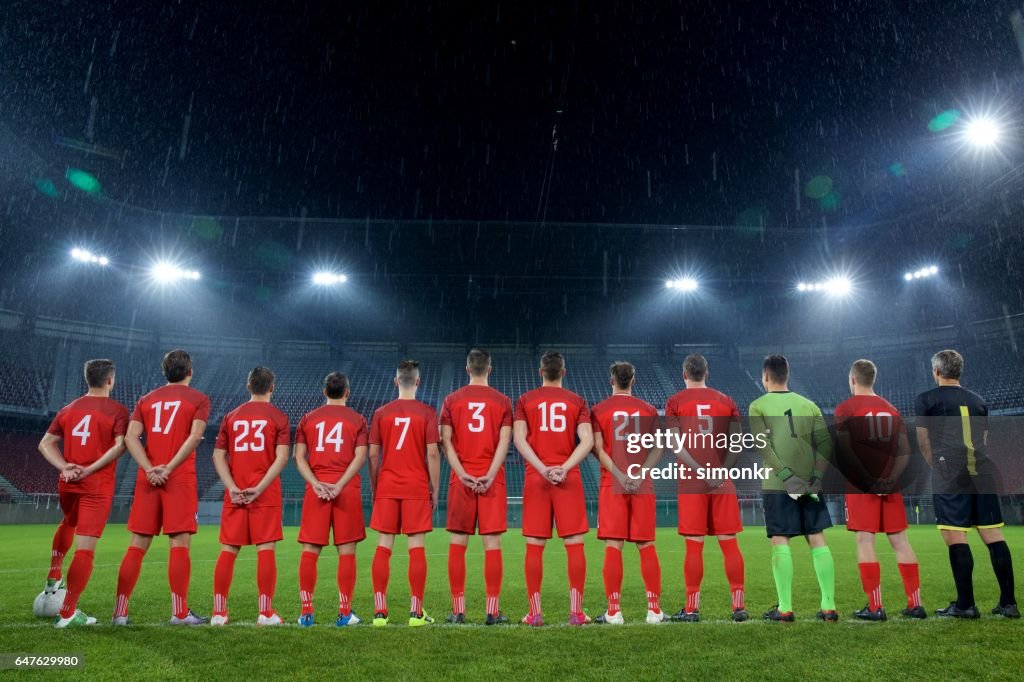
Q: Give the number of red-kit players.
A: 10